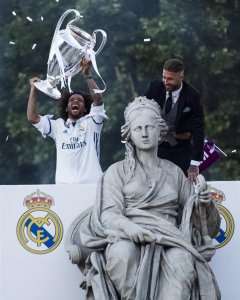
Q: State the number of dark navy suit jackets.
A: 1